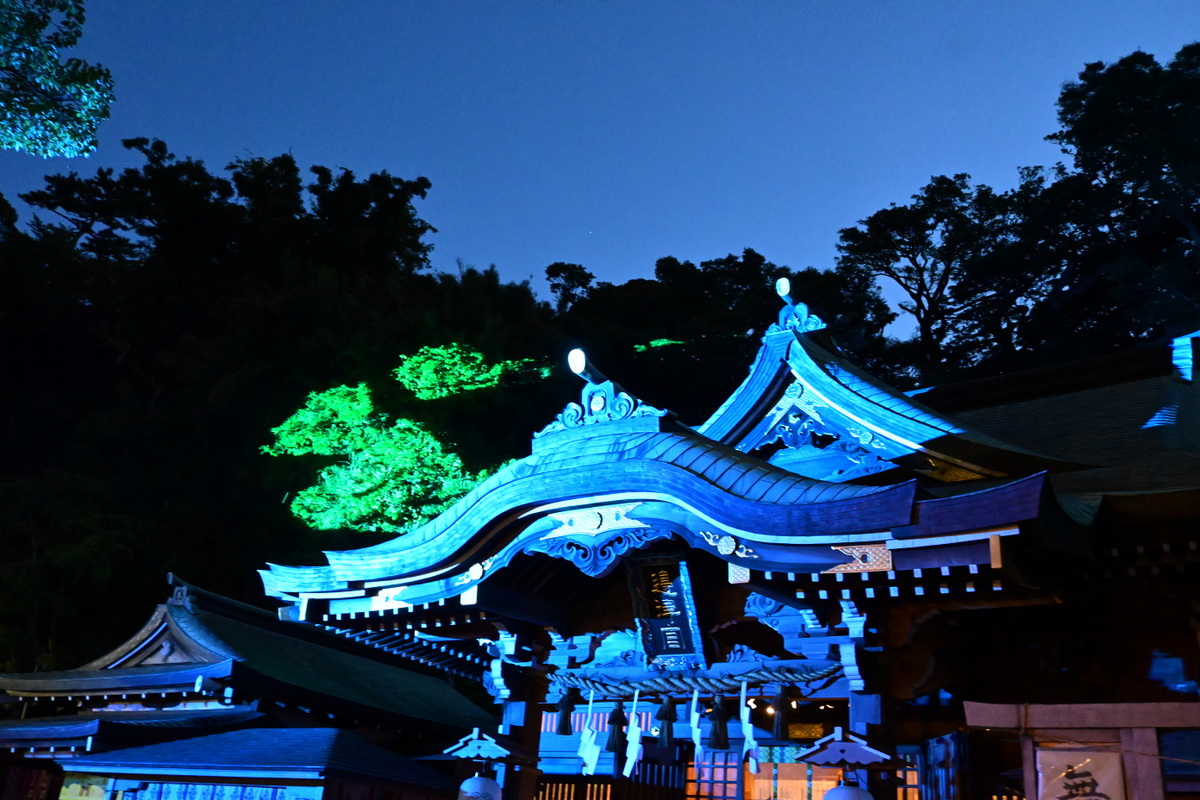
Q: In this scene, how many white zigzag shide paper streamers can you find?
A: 4